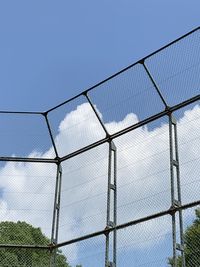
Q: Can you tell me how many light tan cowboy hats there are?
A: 0